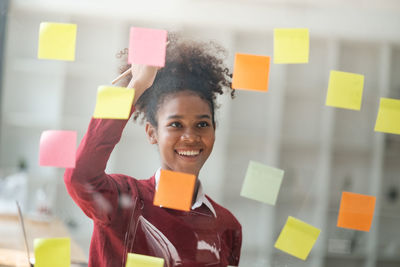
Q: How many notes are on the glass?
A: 14